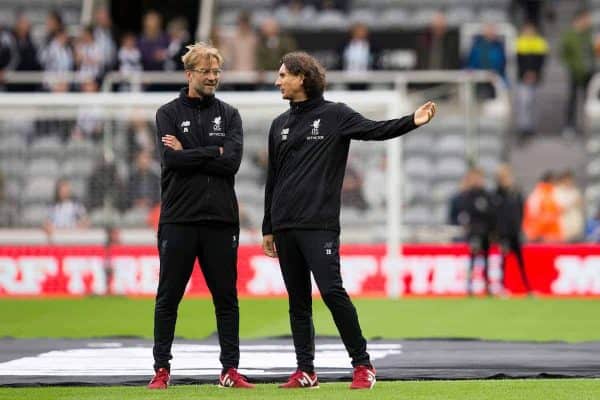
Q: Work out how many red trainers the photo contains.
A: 4